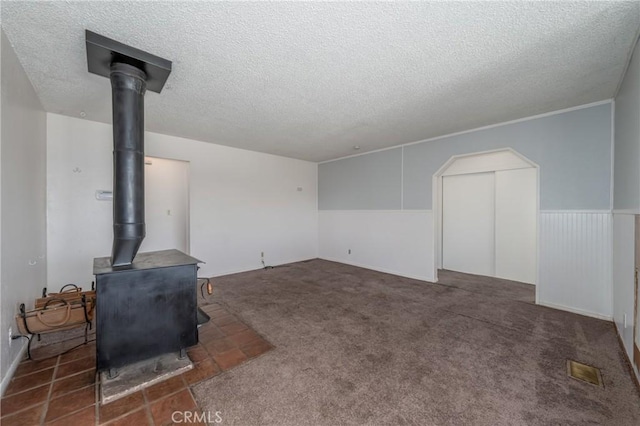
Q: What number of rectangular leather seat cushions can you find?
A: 0